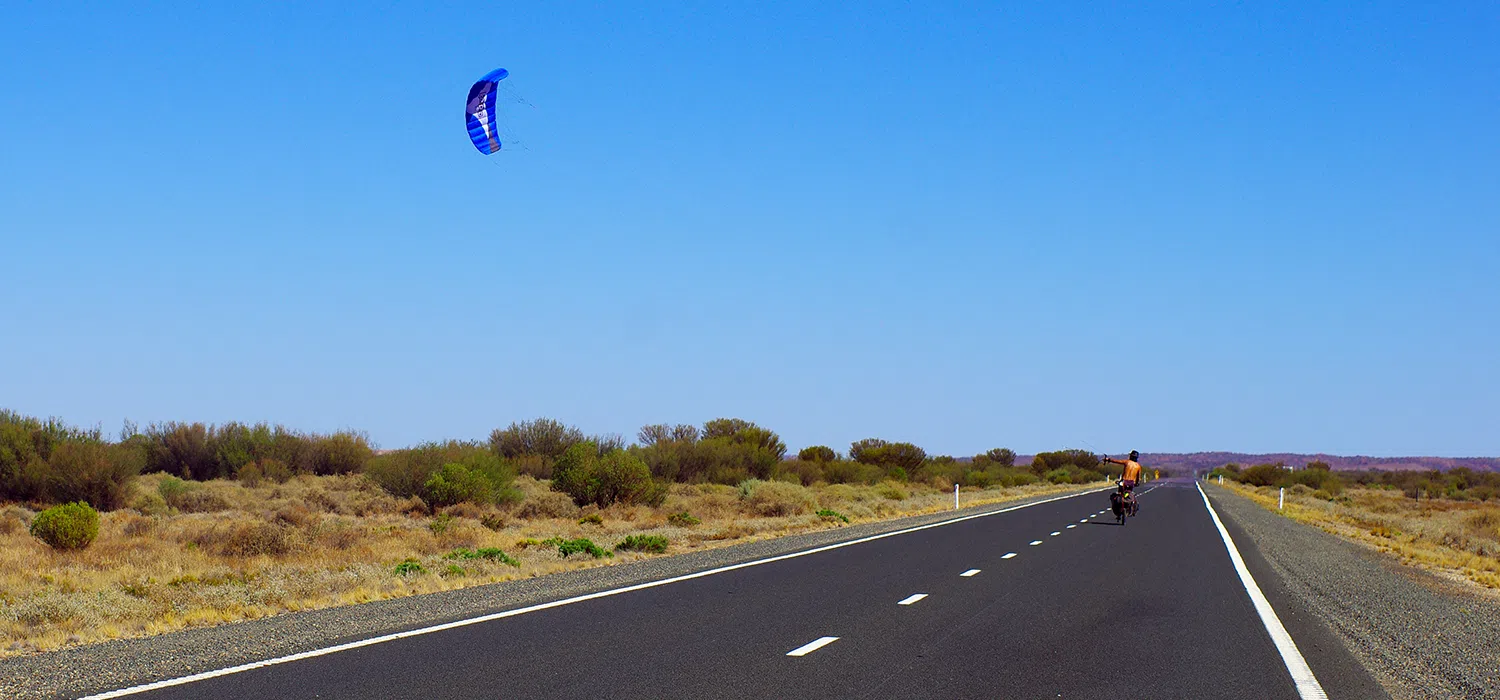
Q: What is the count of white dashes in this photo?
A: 11